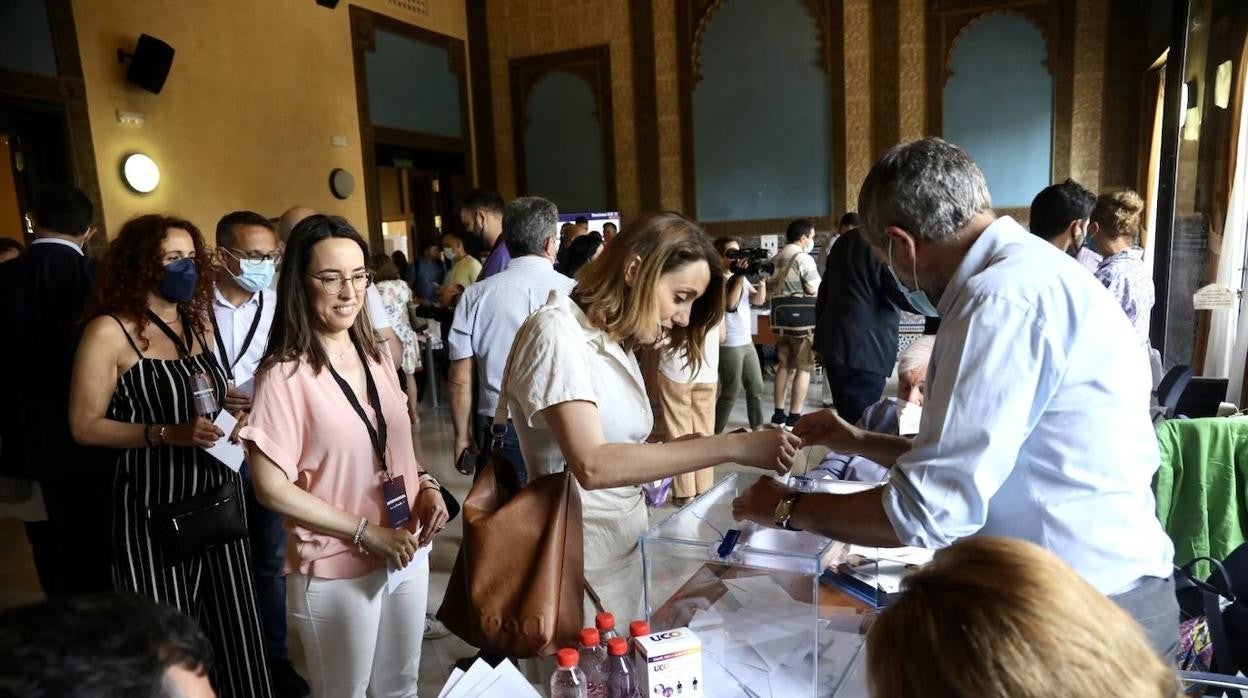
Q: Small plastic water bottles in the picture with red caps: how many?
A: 5